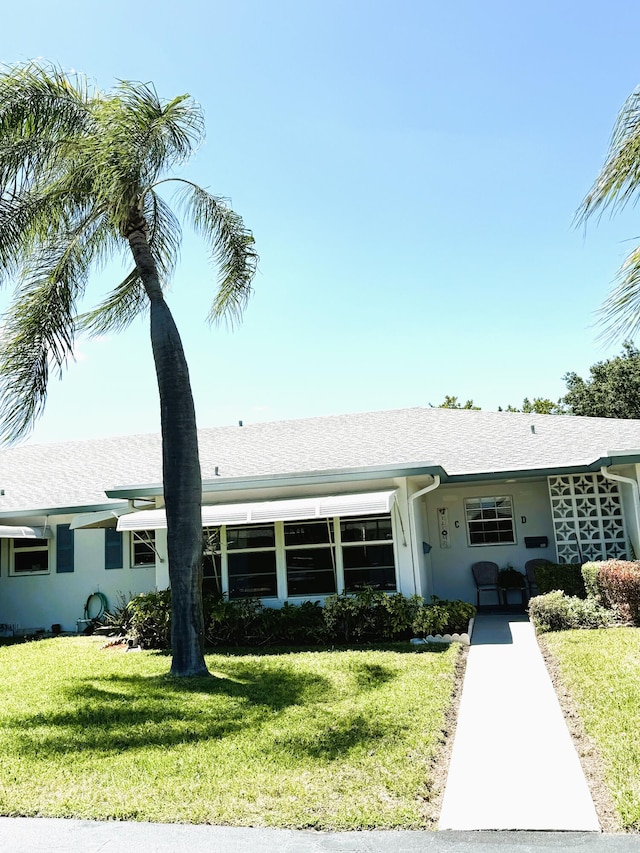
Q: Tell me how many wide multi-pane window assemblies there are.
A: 1